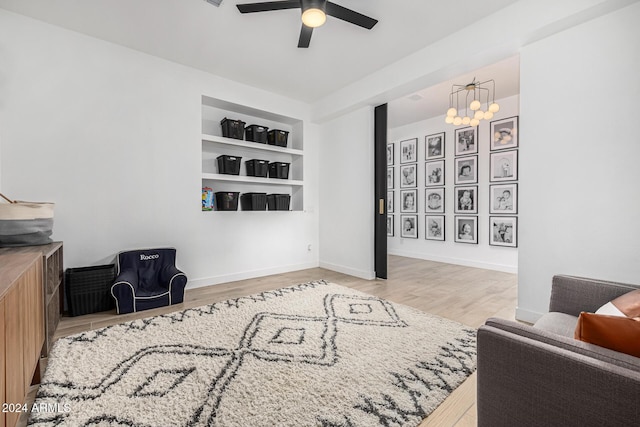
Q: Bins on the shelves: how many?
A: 9